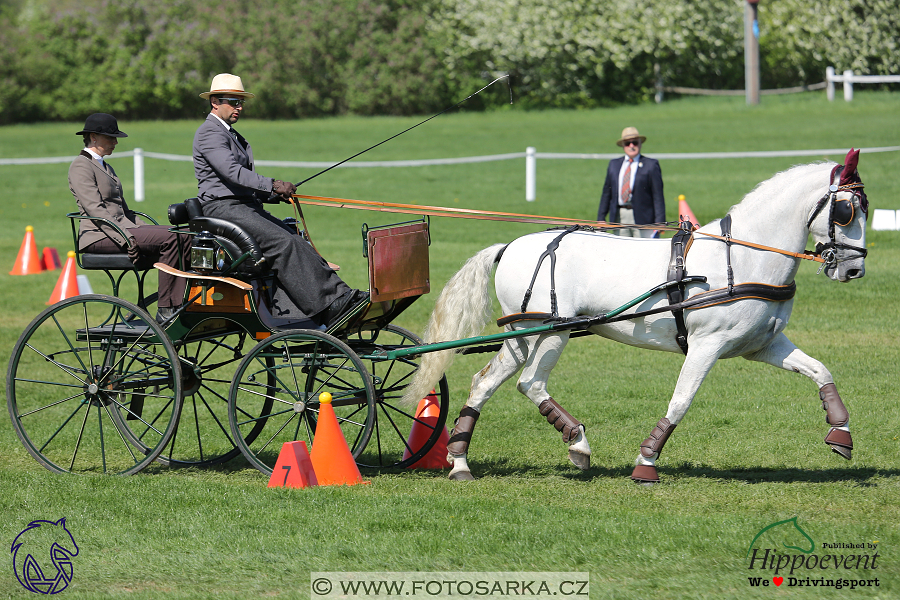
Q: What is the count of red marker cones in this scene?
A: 5